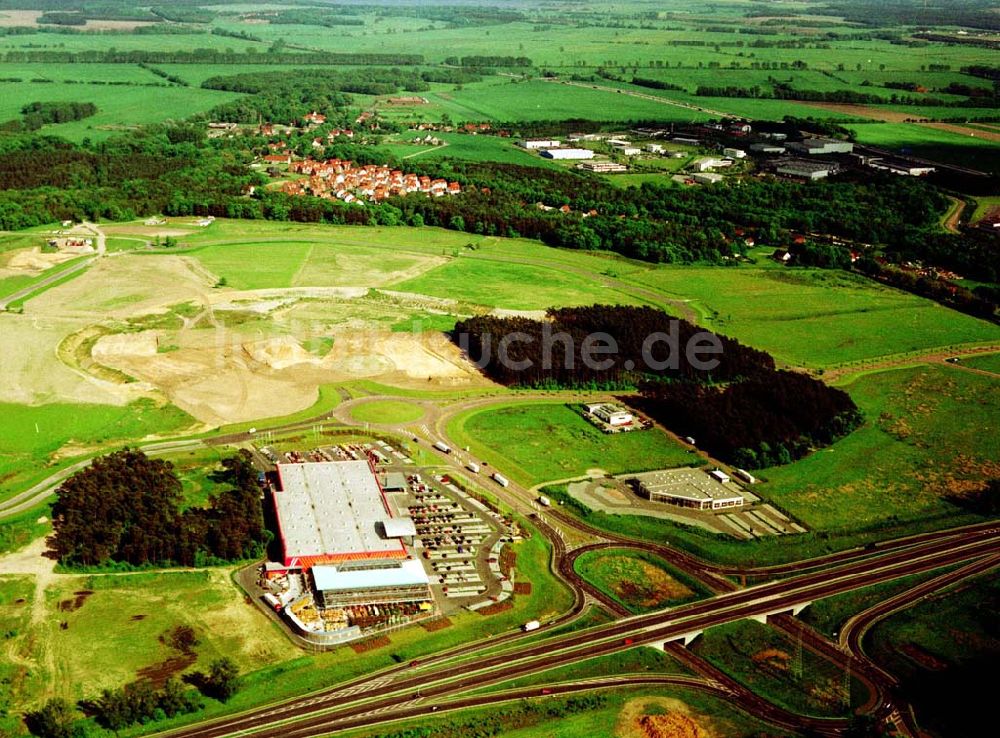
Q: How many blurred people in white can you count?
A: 0